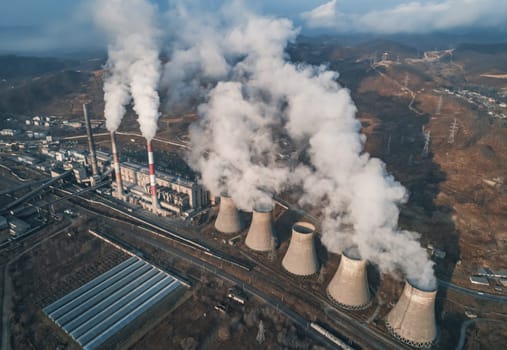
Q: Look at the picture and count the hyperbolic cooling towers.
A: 5